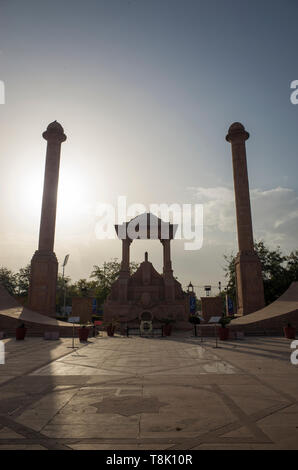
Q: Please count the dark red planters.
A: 6